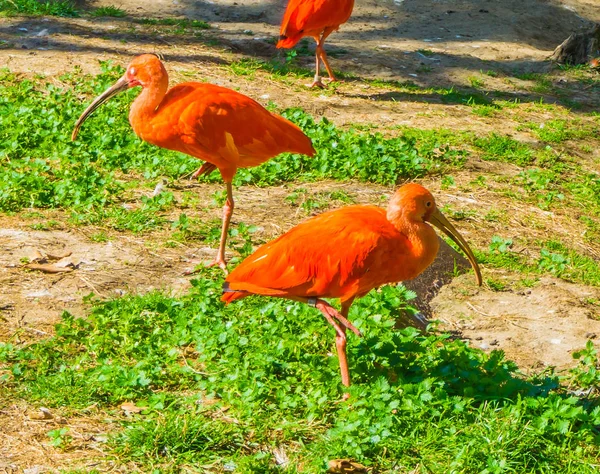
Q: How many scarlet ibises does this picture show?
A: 3